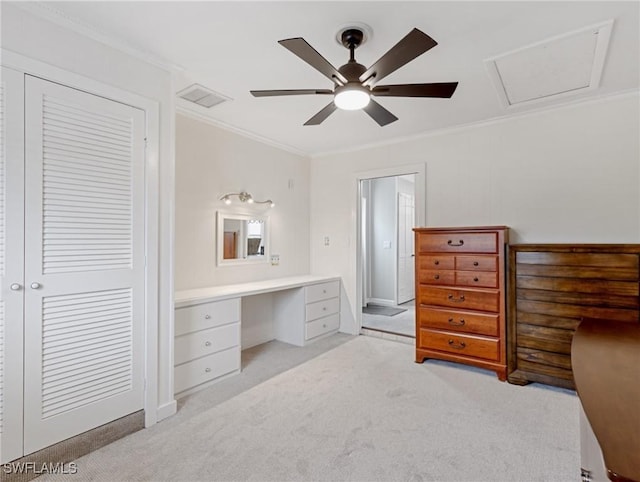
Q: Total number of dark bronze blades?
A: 6